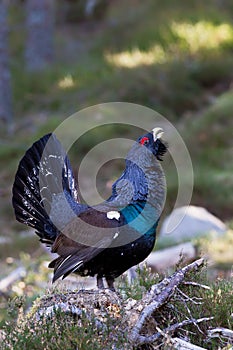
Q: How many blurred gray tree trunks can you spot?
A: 2